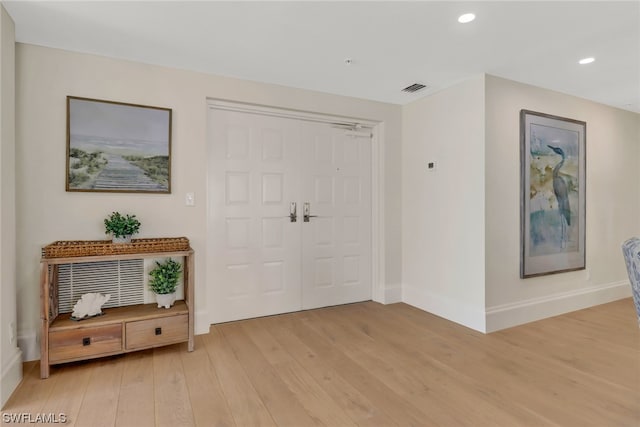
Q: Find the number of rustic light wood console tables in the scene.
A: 1